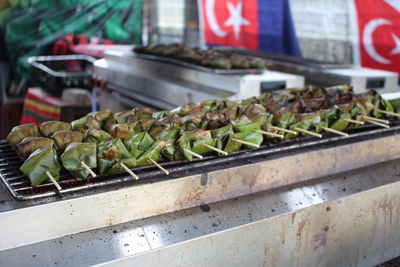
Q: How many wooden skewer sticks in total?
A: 15